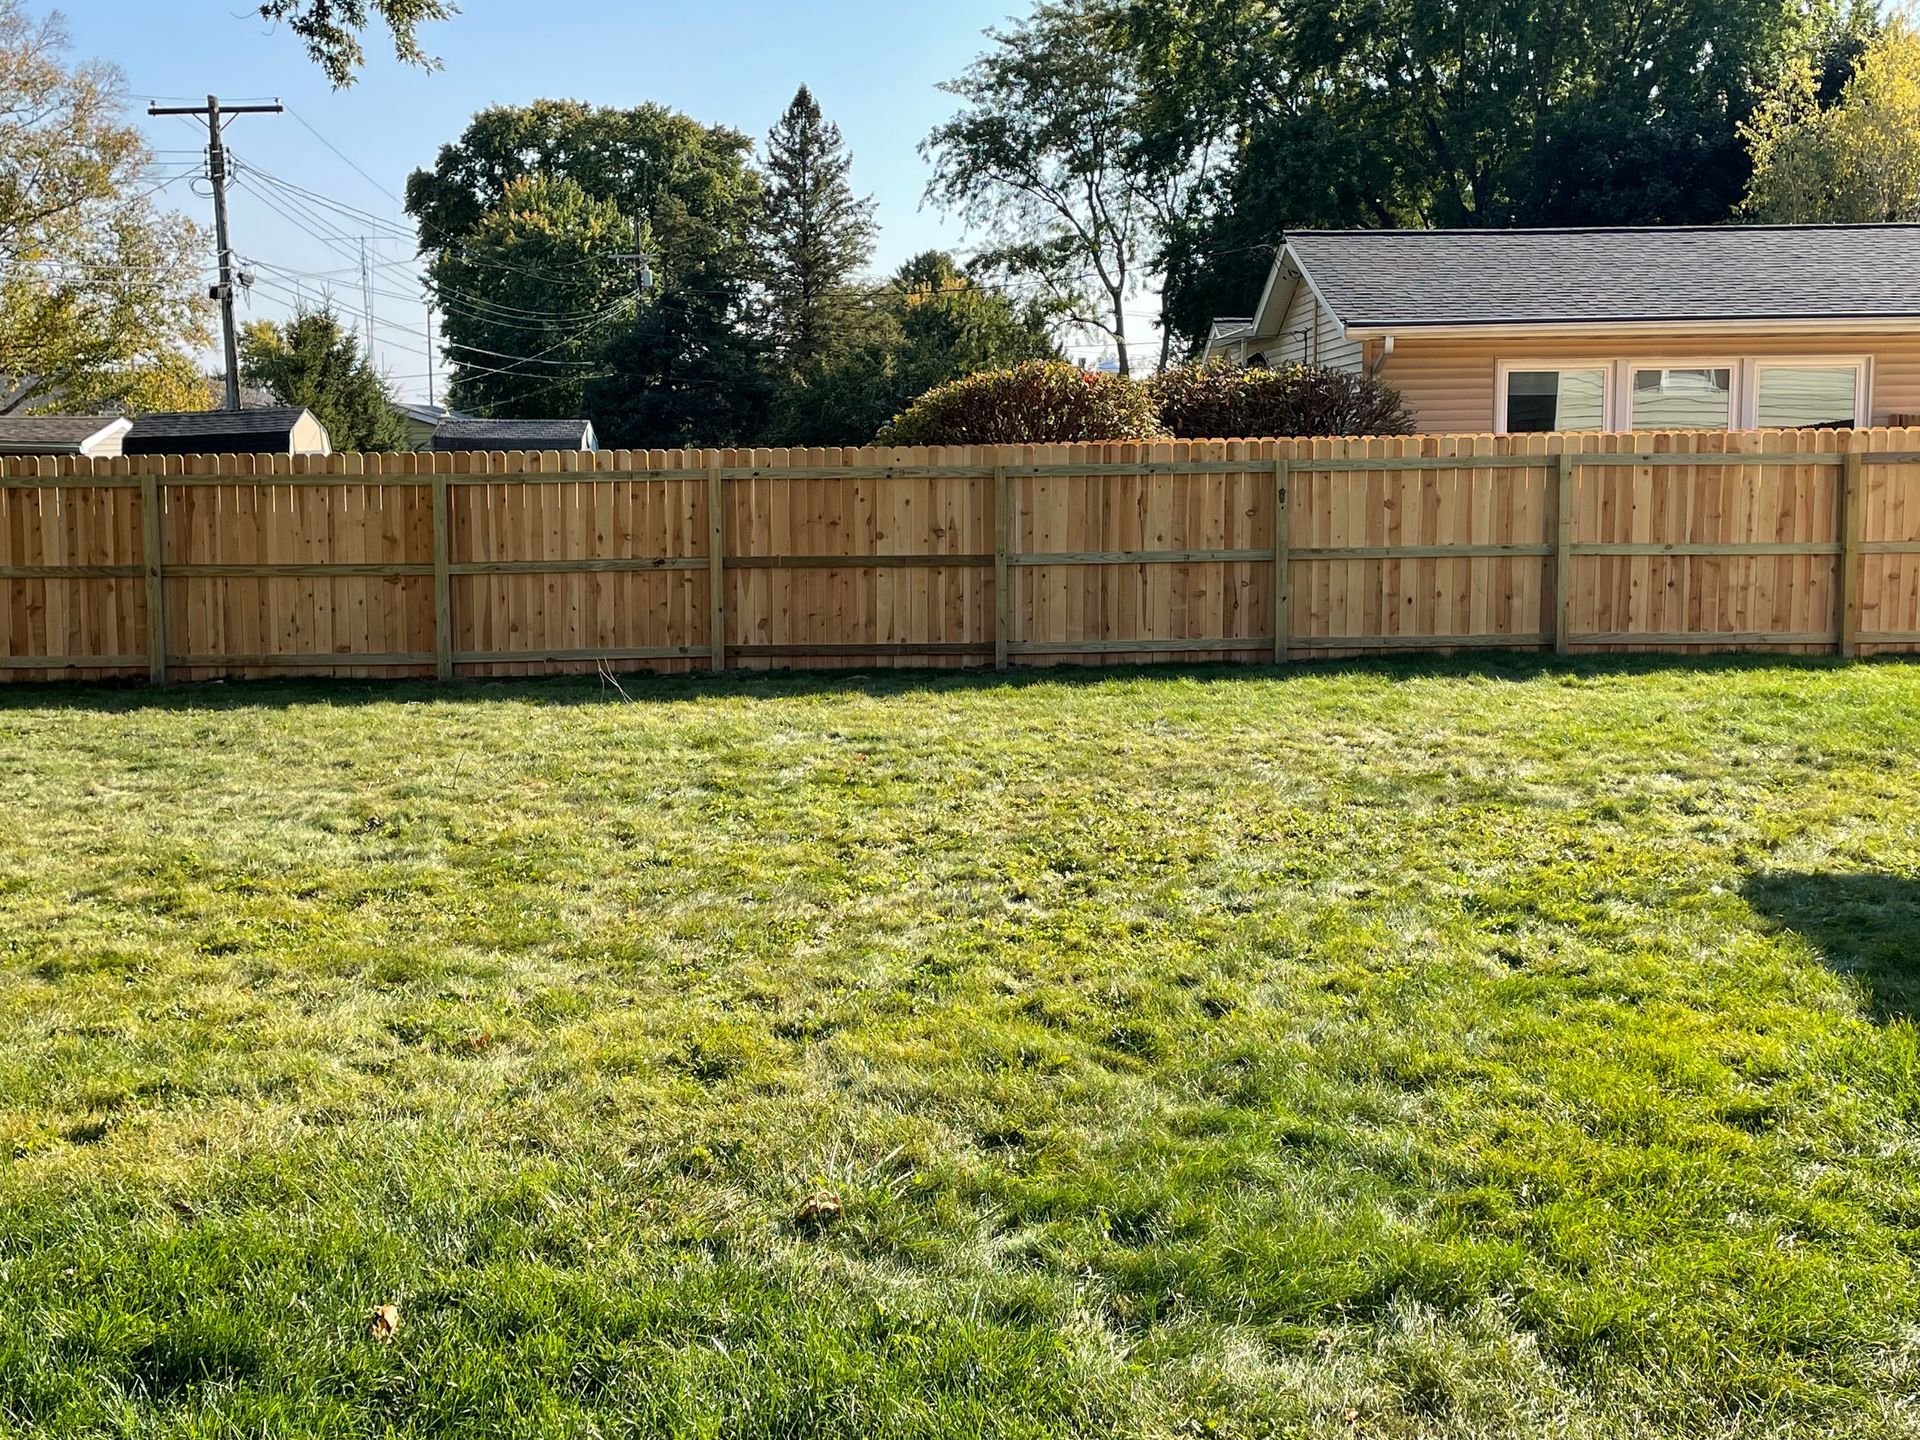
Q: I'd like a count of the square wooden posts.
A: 7